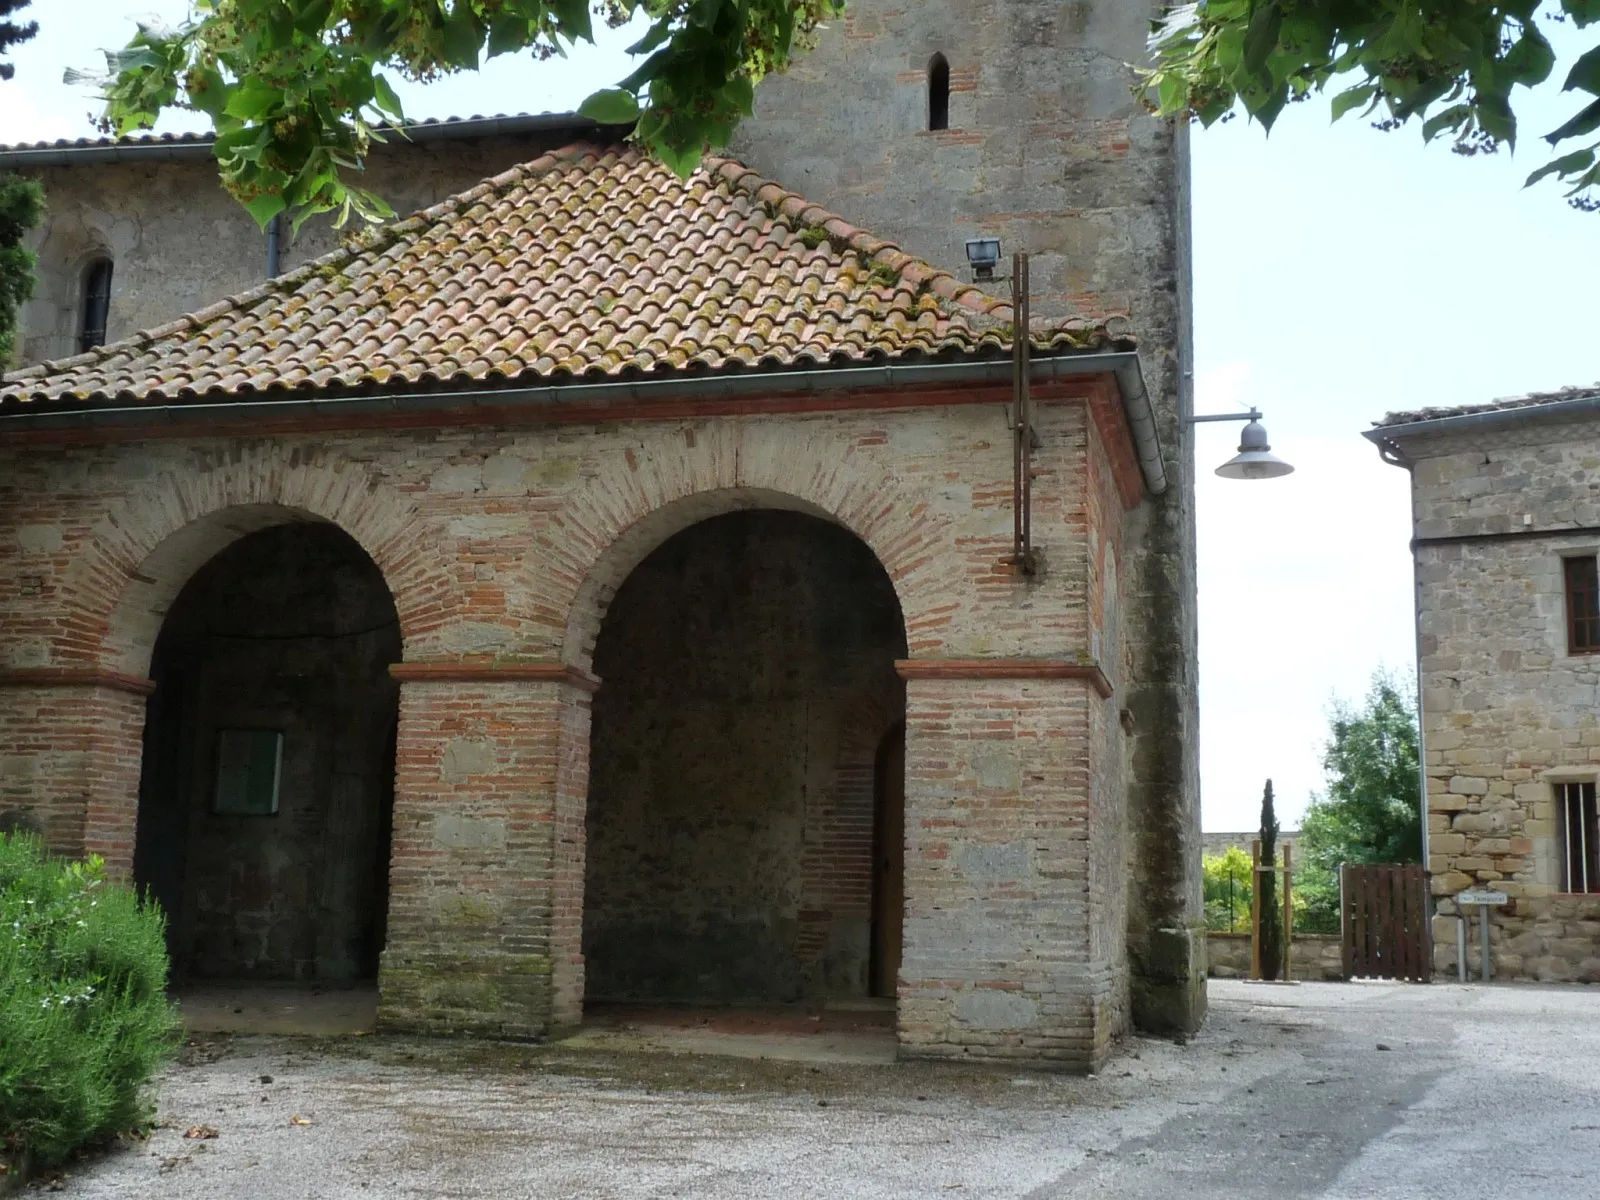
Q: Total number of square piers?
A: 3